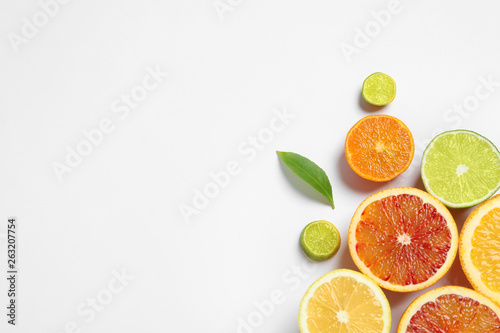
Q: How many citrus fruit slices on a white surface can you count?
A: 8